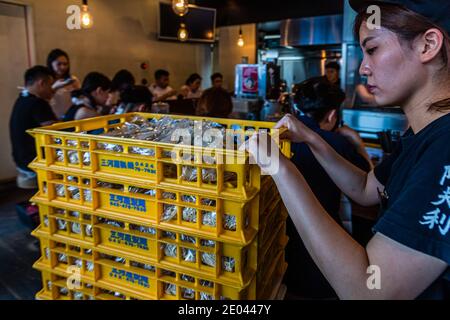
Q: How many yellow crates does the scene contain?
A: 5